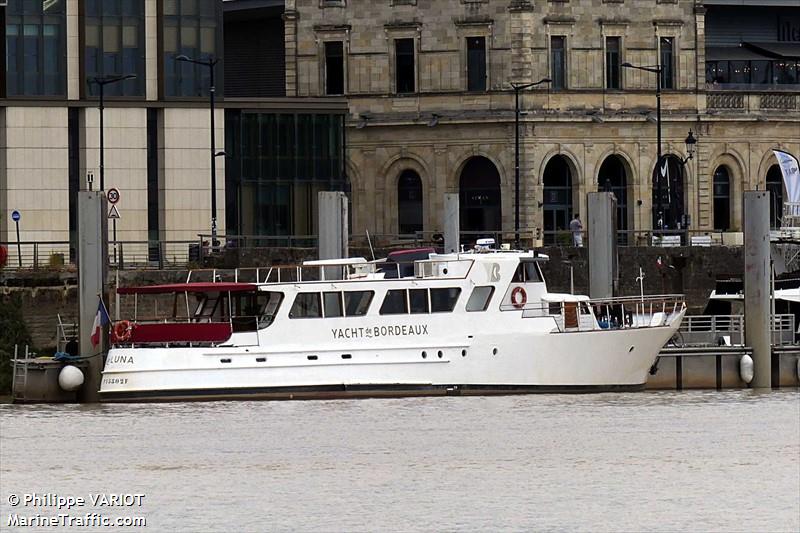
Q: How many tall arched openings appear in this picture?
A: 7